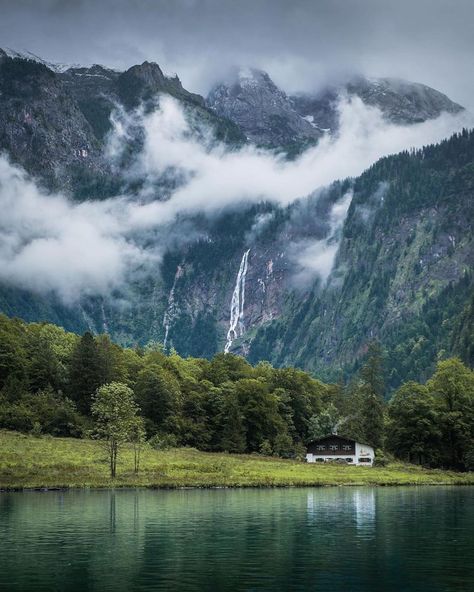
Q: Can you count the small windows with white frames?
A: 3